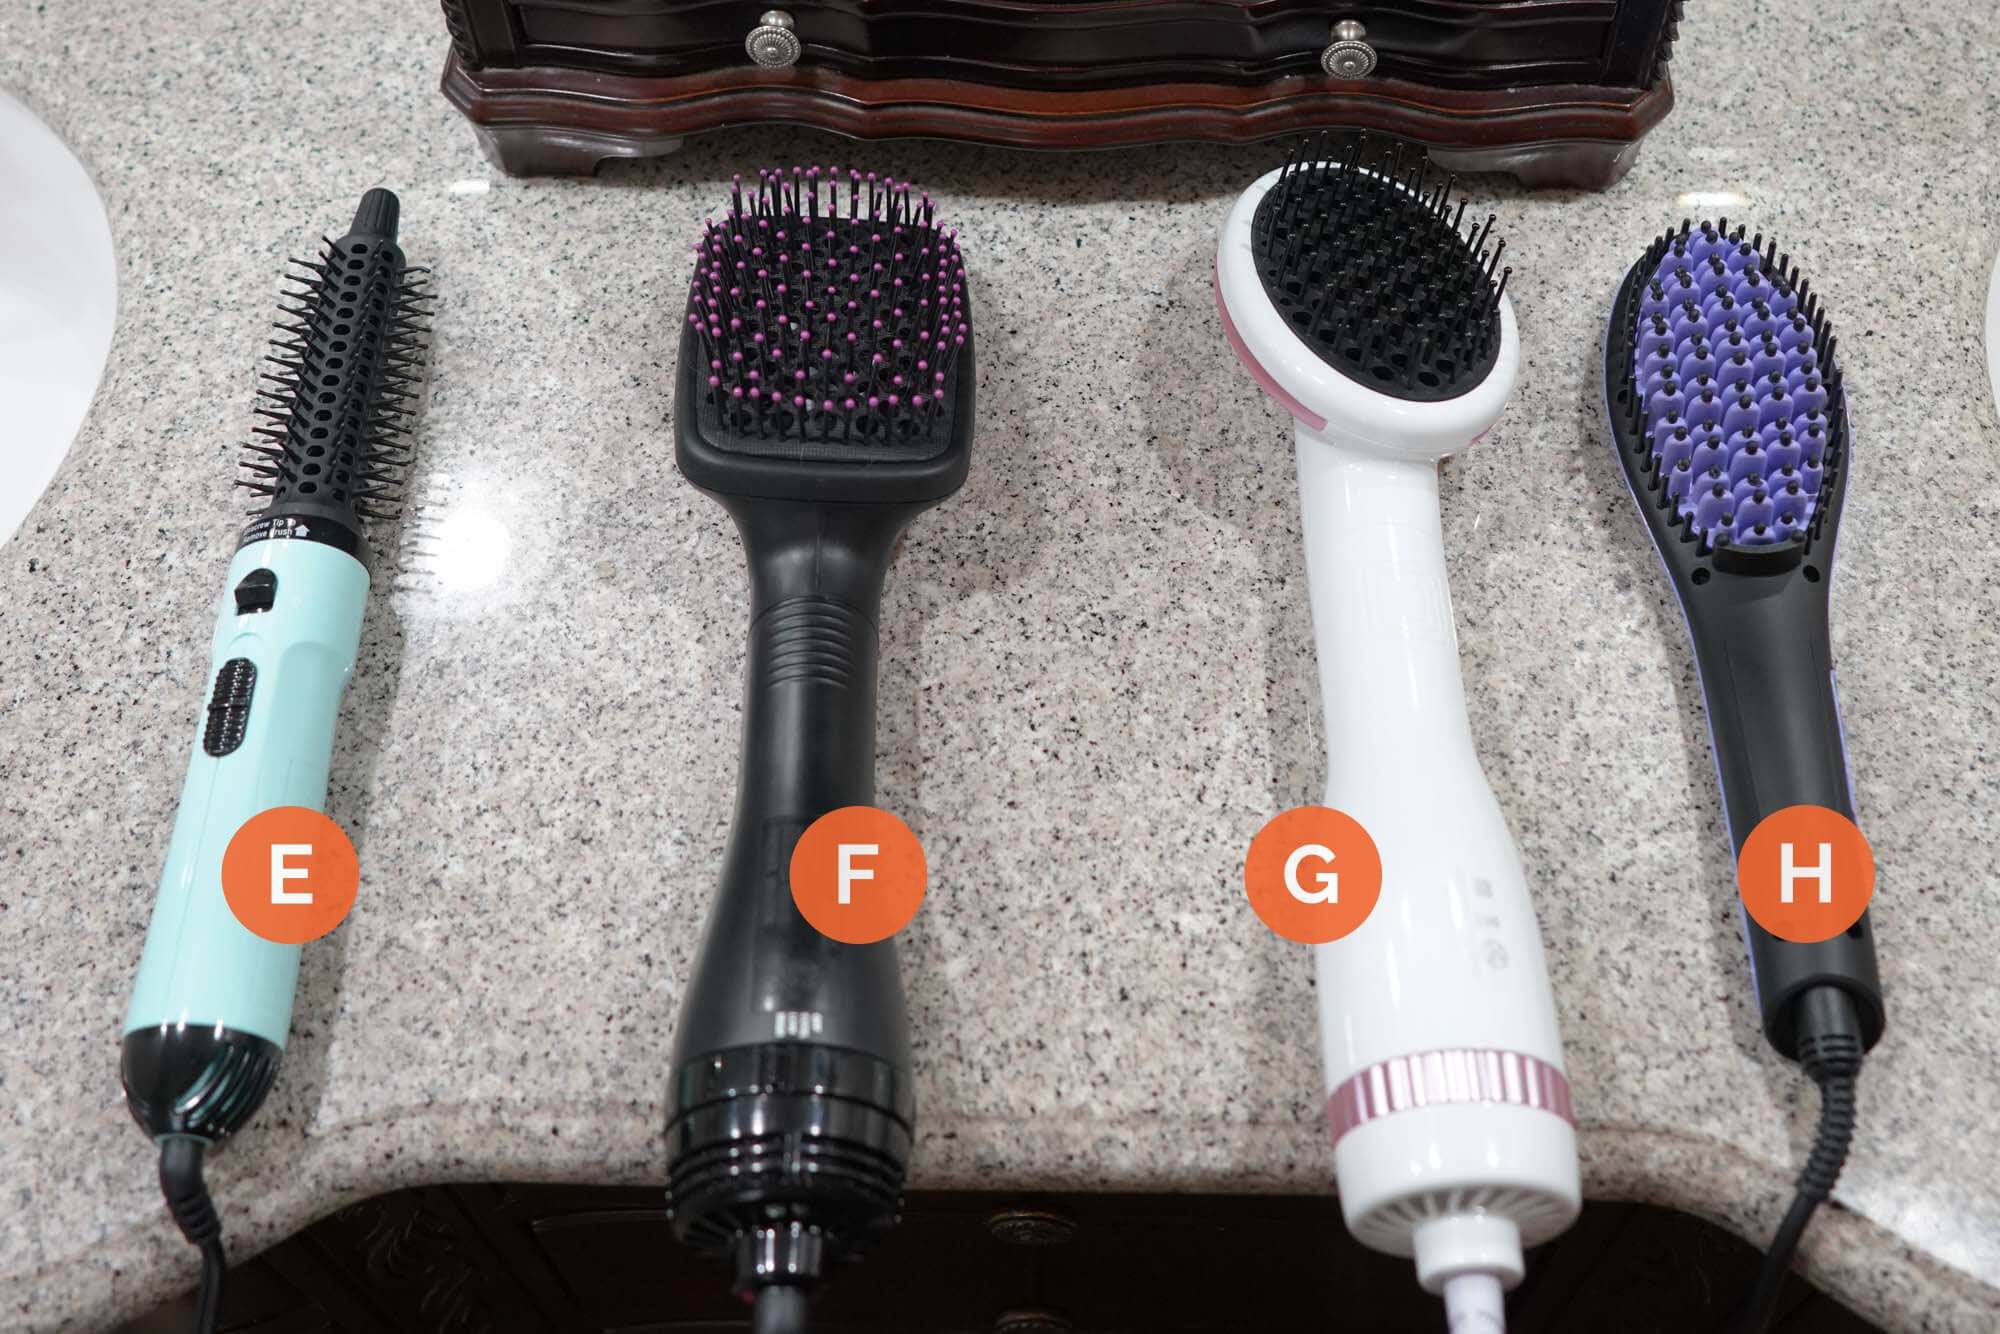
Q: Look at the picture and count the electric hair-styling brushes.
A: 4